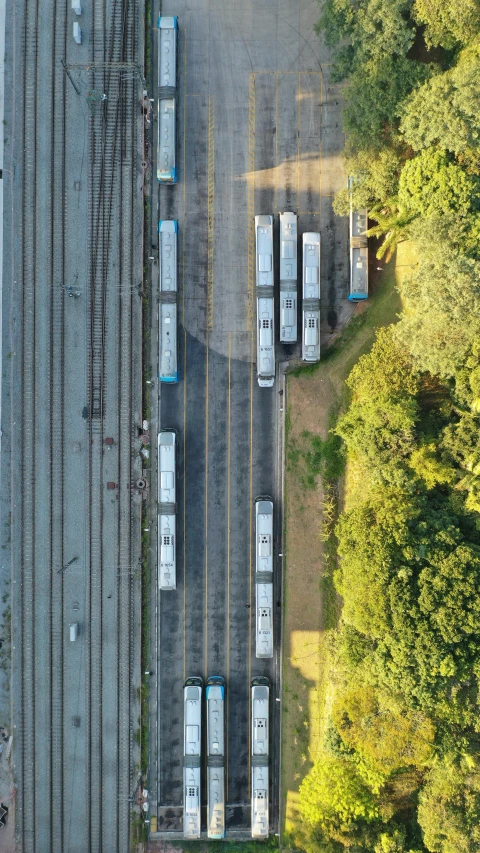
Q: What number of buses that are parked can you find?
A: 11